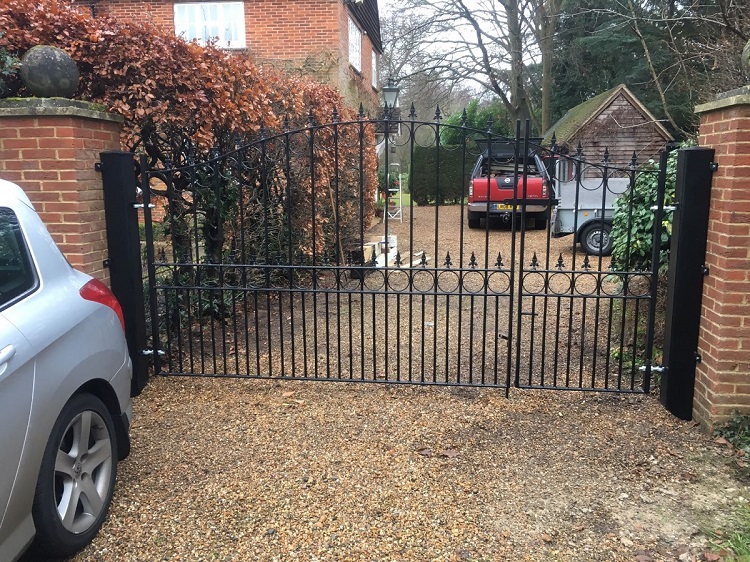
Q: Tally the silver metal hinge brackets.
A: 4